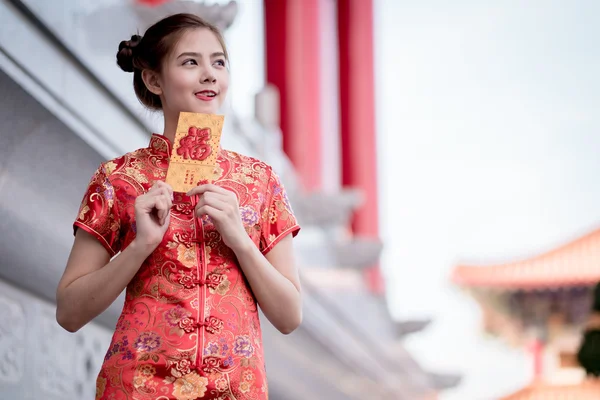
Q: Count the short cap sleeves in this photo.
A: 2